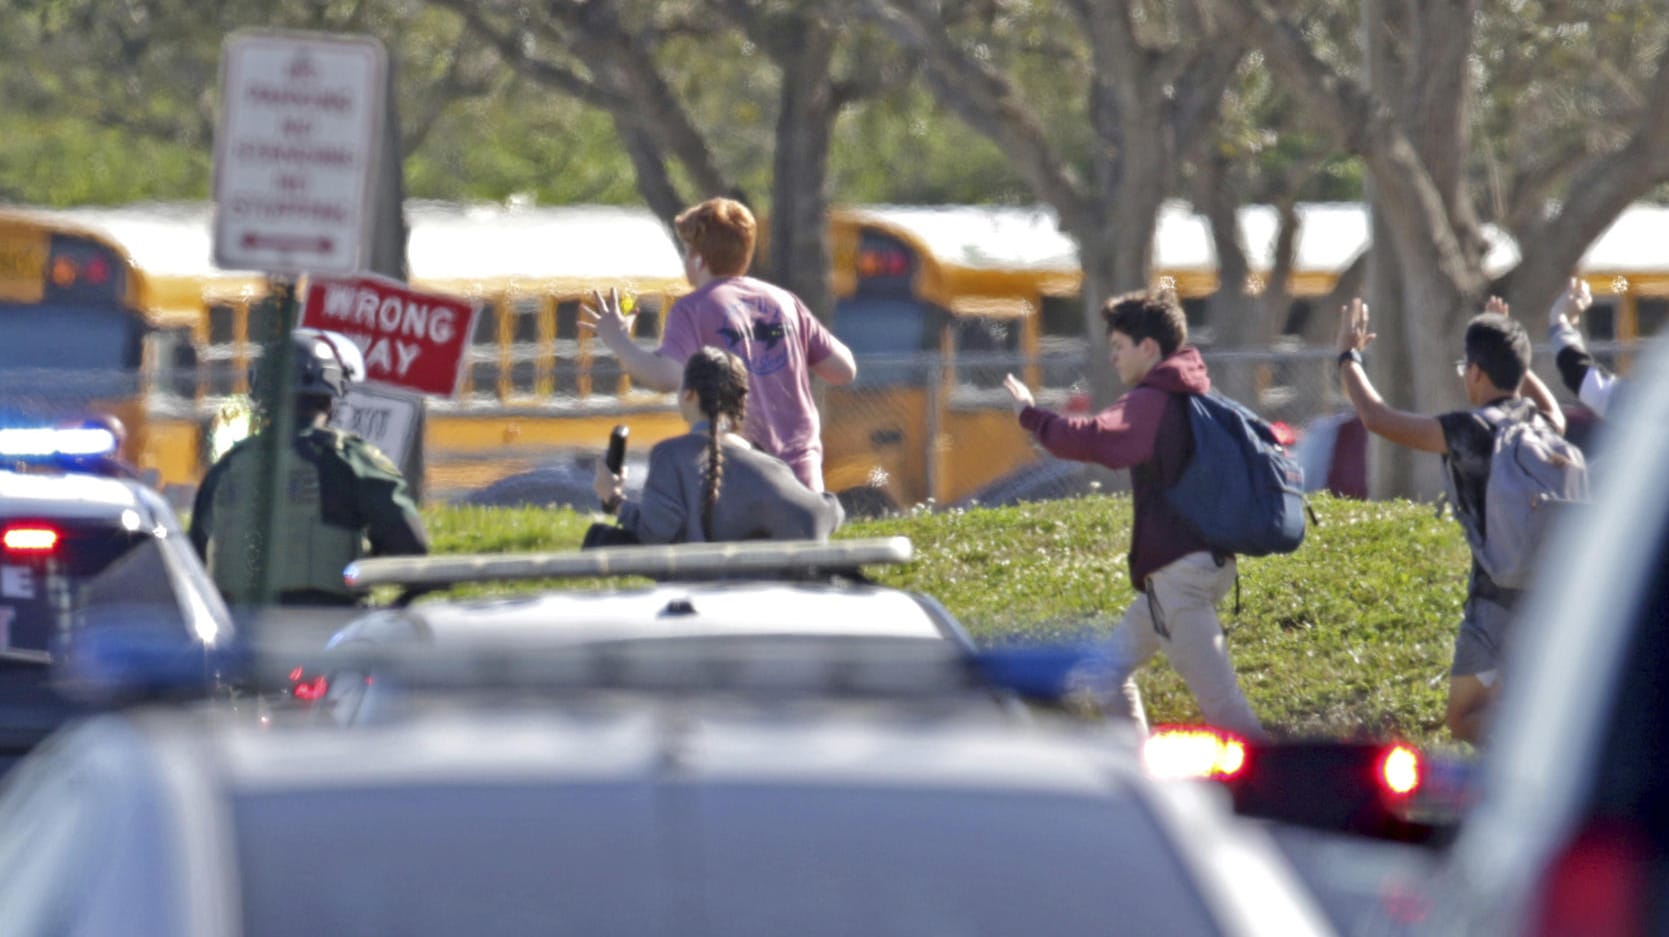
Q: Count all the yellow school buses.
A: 2